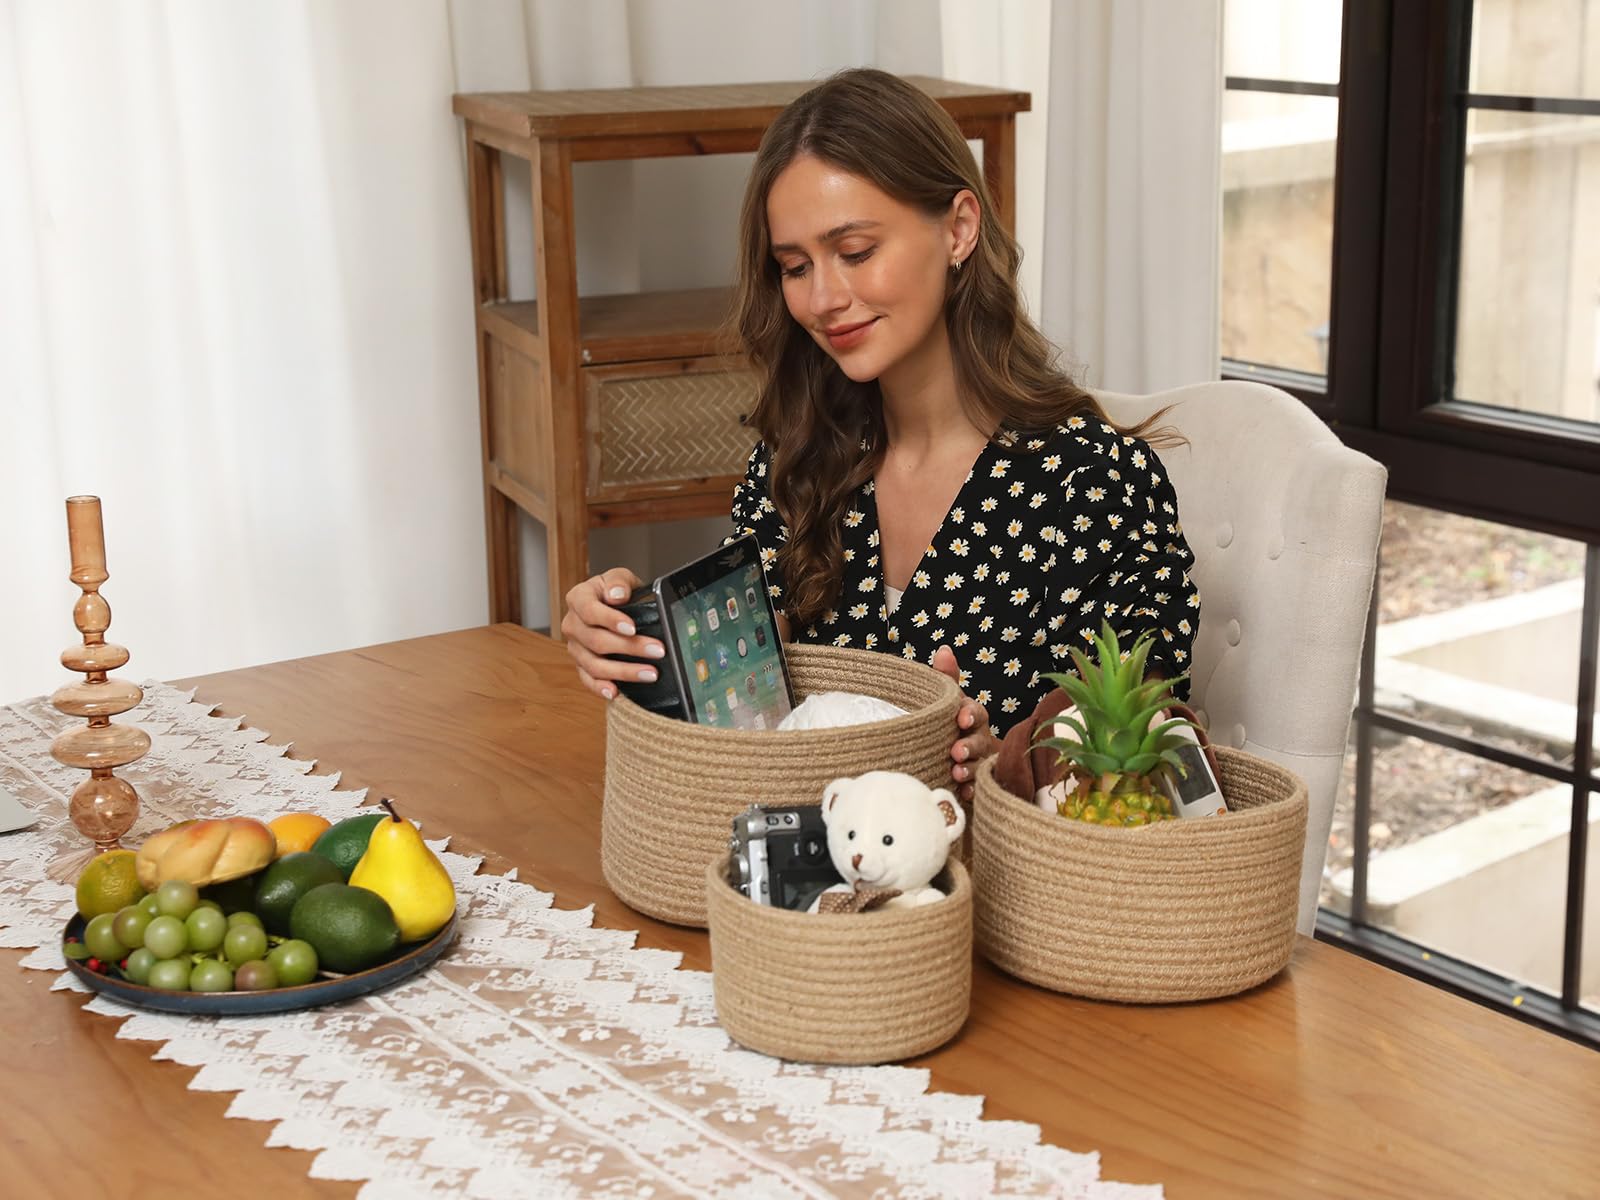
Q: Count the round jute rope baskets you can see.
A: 3